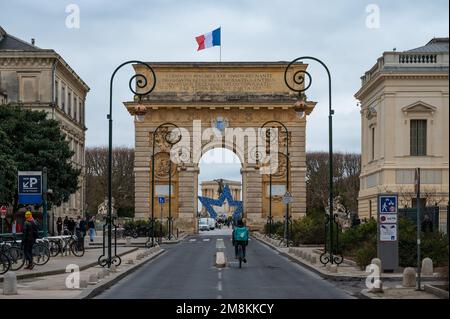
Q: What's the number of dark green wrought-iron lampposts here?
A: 6